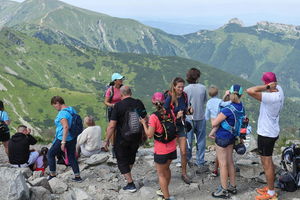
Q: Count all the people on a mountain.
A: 13